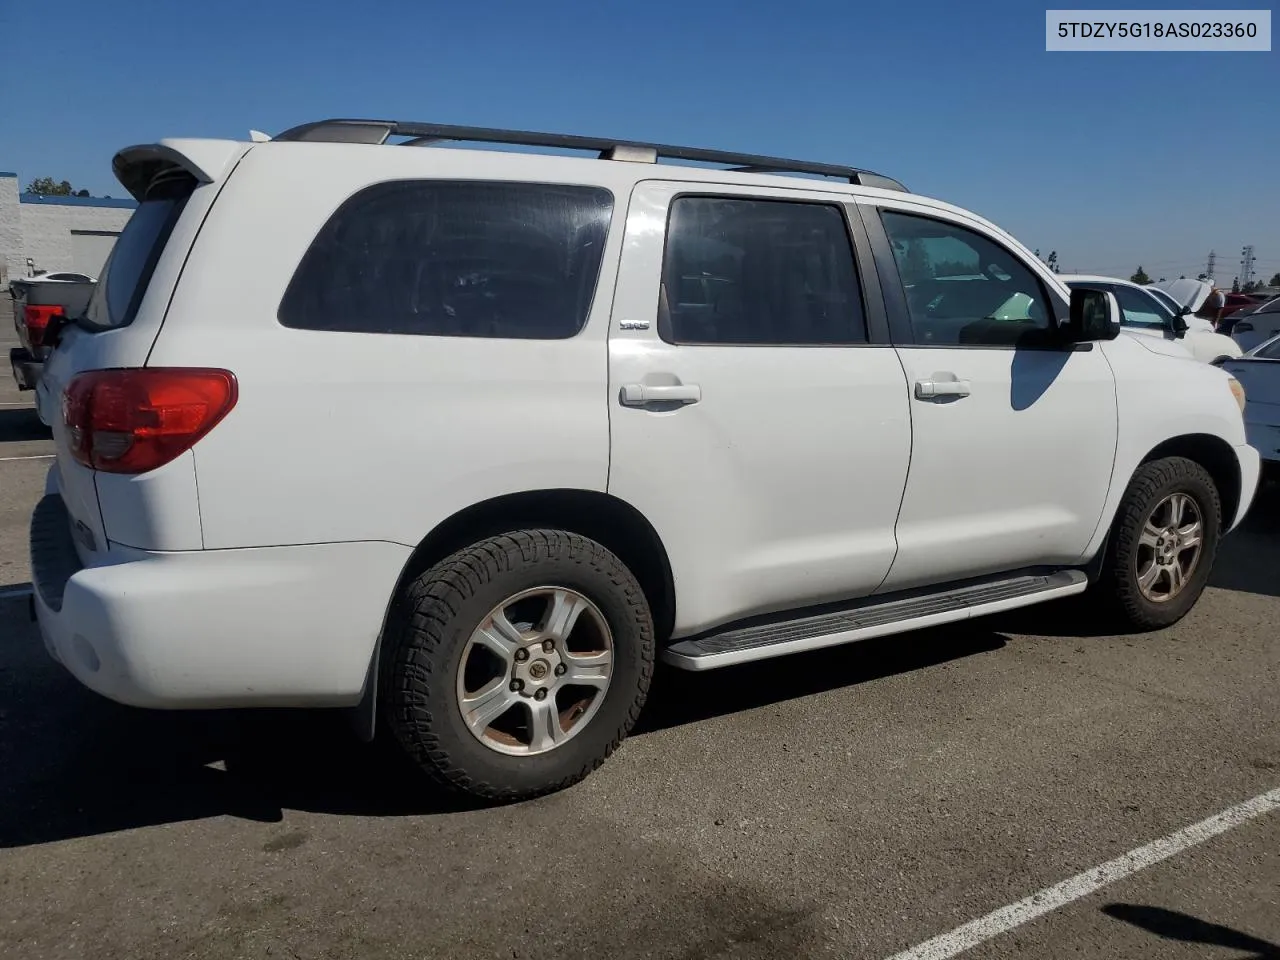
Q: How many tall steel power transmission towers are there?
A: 2